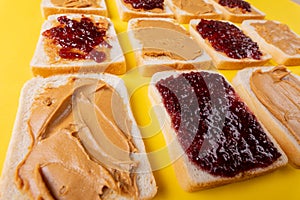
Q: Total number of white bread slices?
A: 11